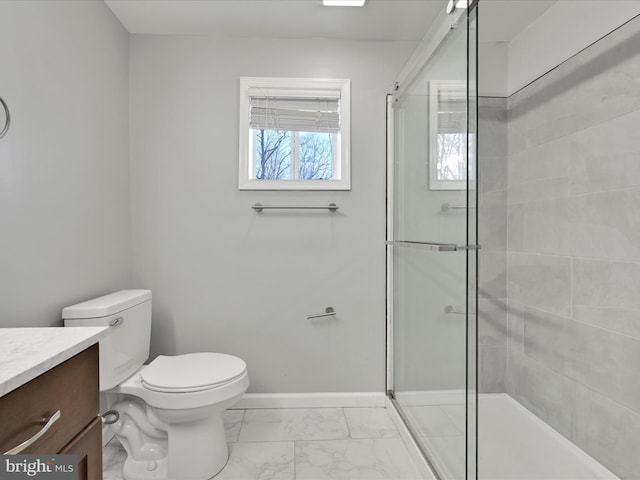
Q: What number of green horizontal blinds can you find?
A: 0